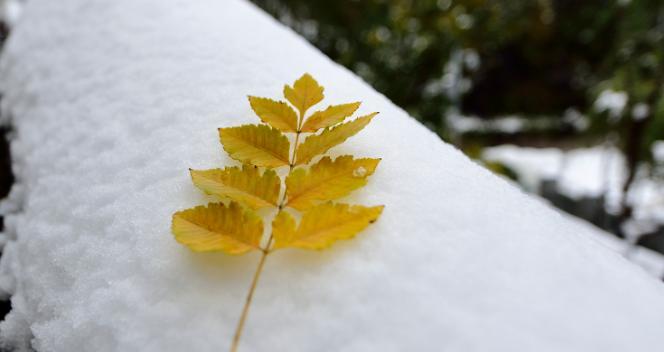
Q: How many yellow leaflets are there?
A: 9